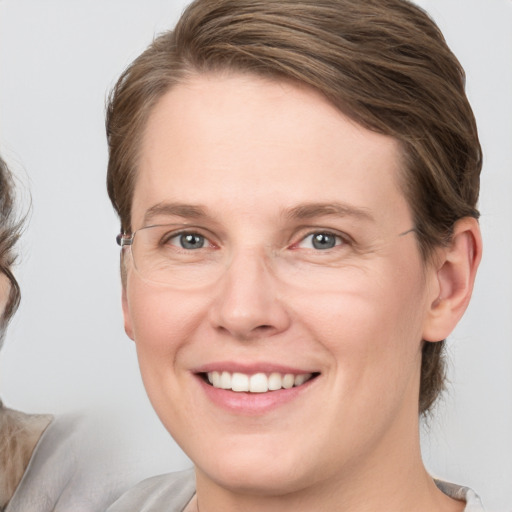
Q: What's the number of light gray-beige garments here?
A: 2